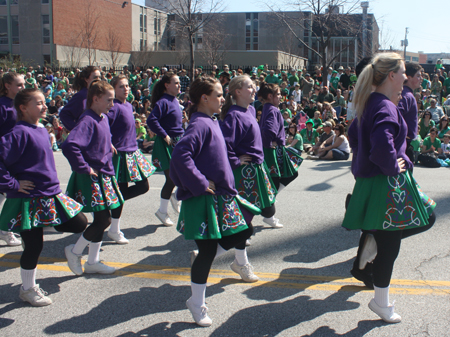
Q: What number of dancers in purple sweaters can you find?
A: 11